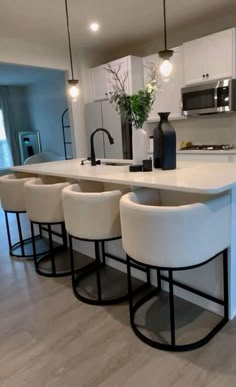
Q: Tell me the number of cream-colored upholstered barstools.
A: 4